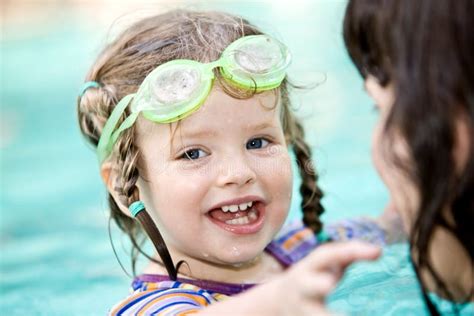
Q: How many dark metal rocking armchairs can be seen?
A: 0